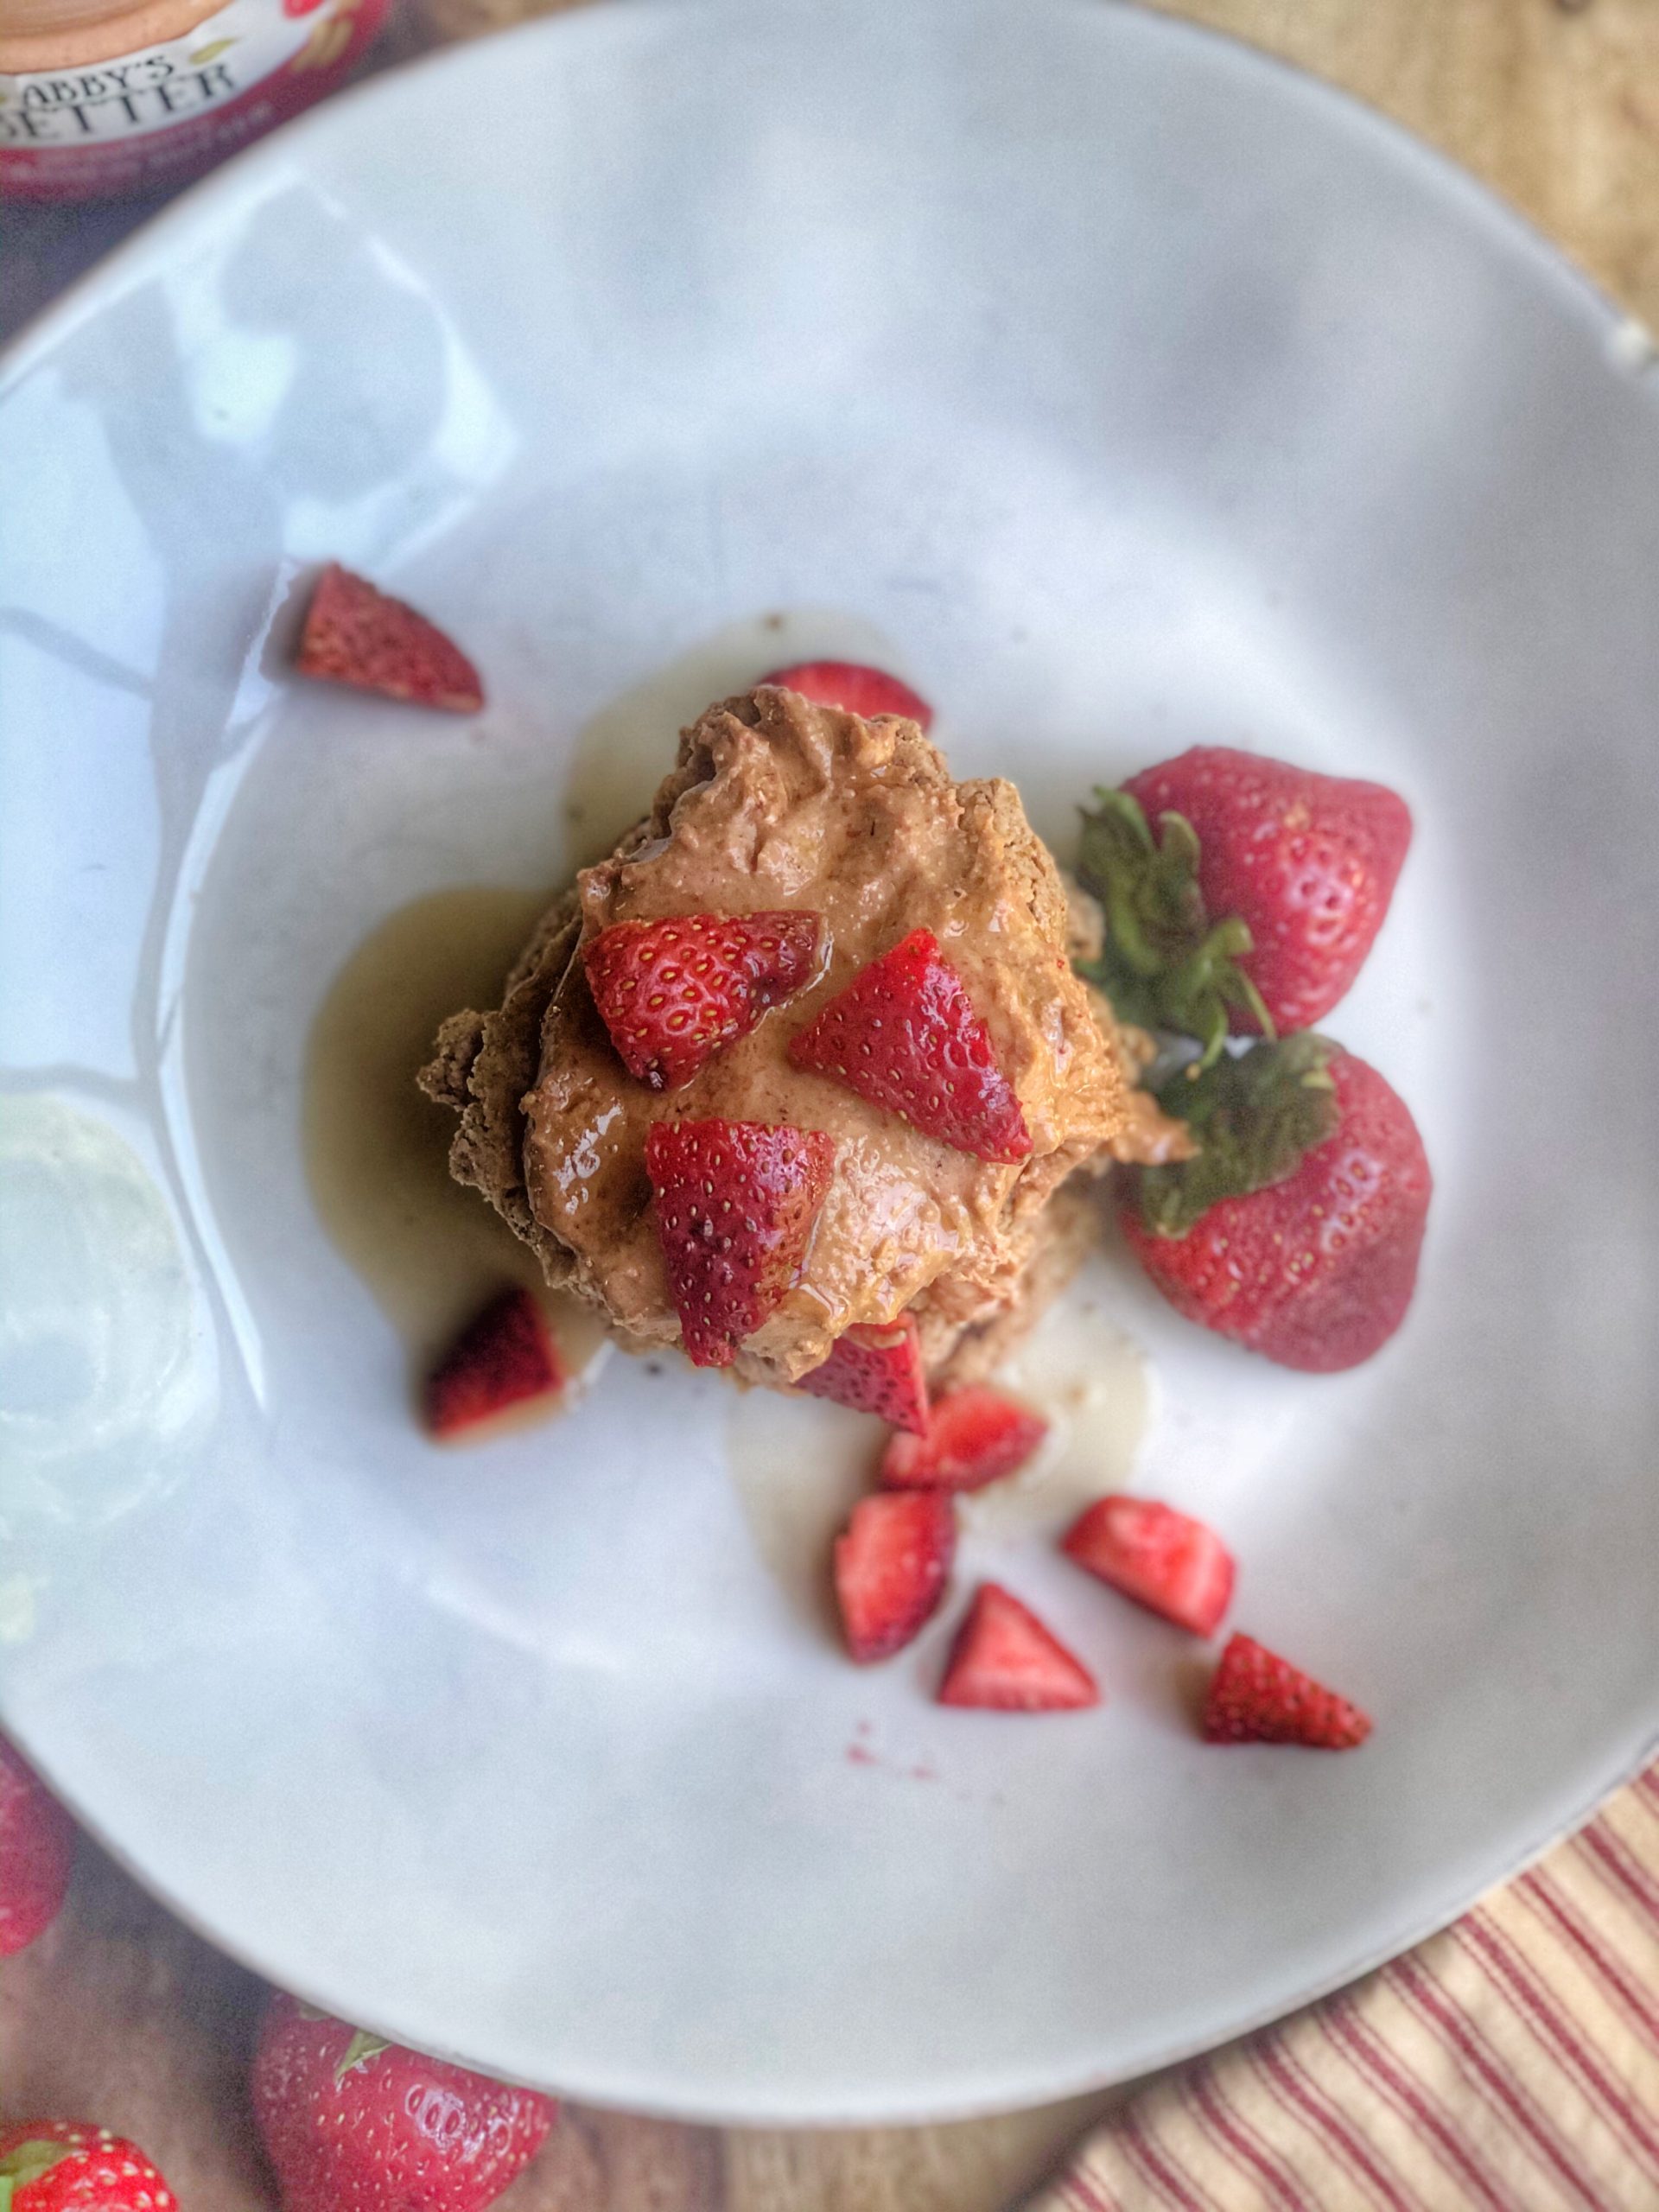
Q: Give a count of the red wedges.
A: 12